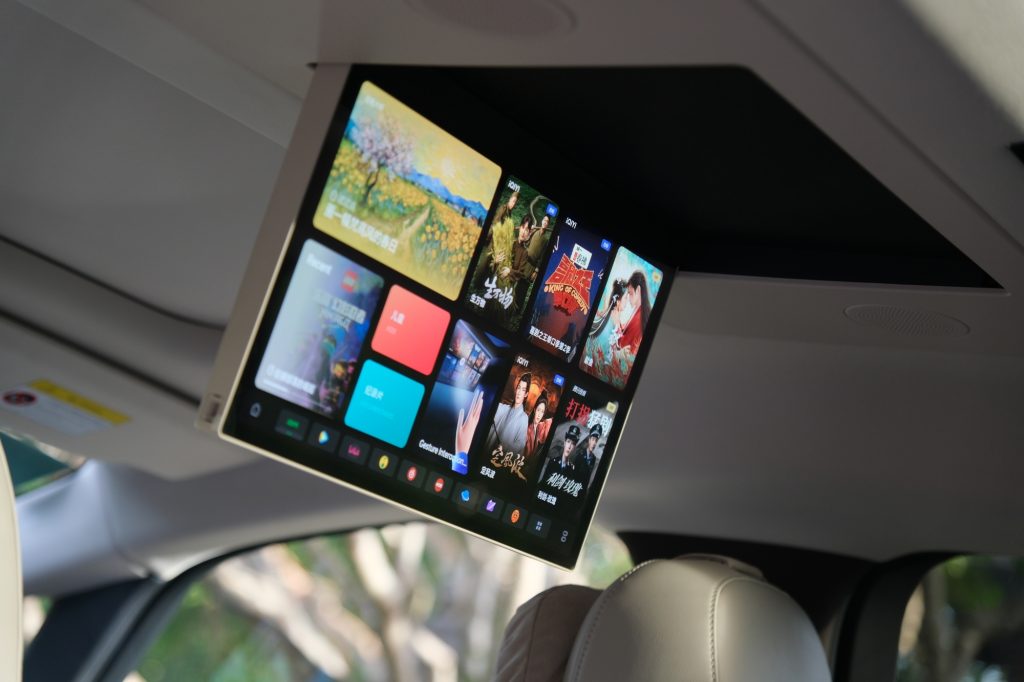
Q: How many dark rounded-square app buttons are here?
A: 10